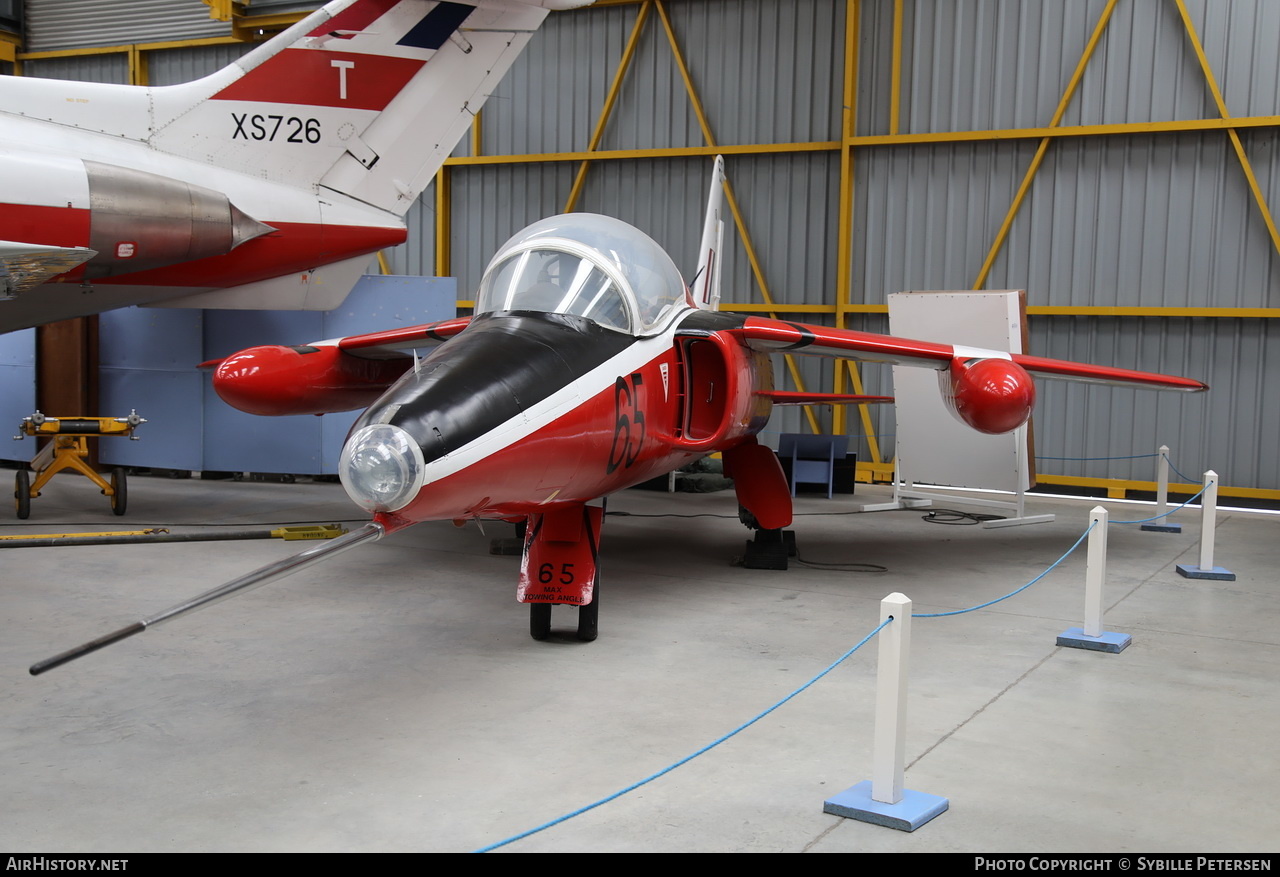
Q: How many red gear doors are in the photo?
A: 2